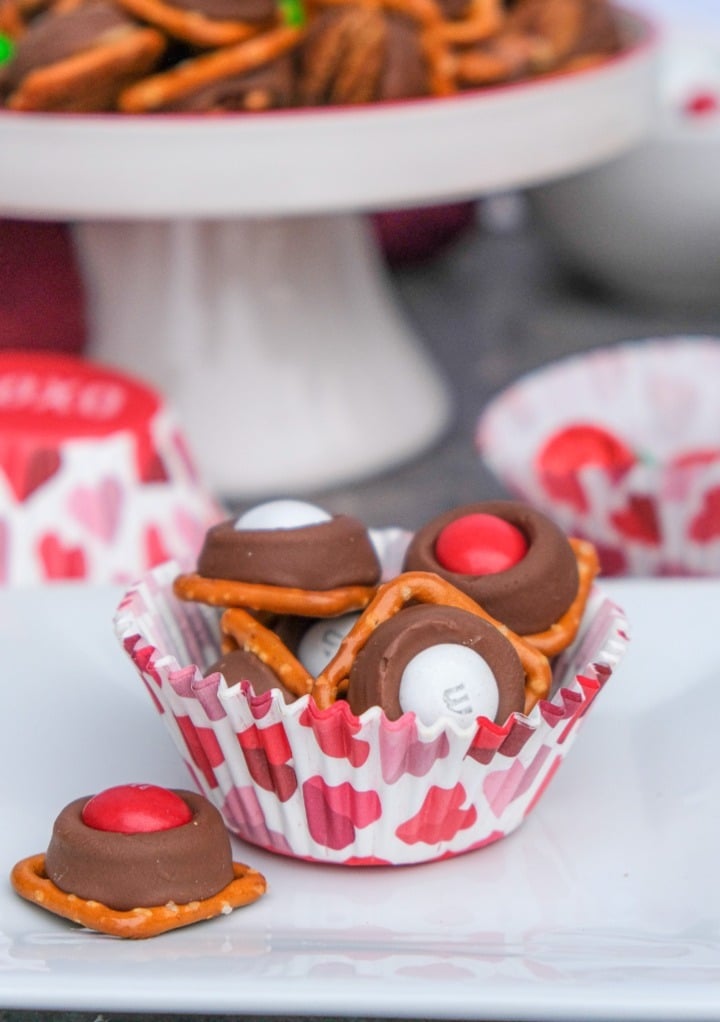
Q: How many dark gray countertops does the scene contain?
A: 1